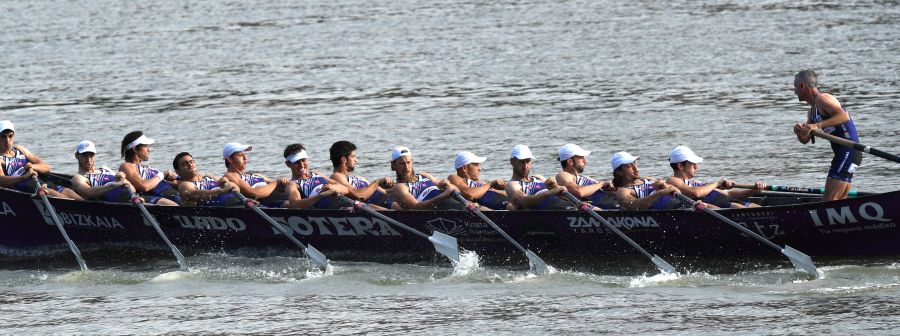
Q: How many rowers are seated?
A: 13